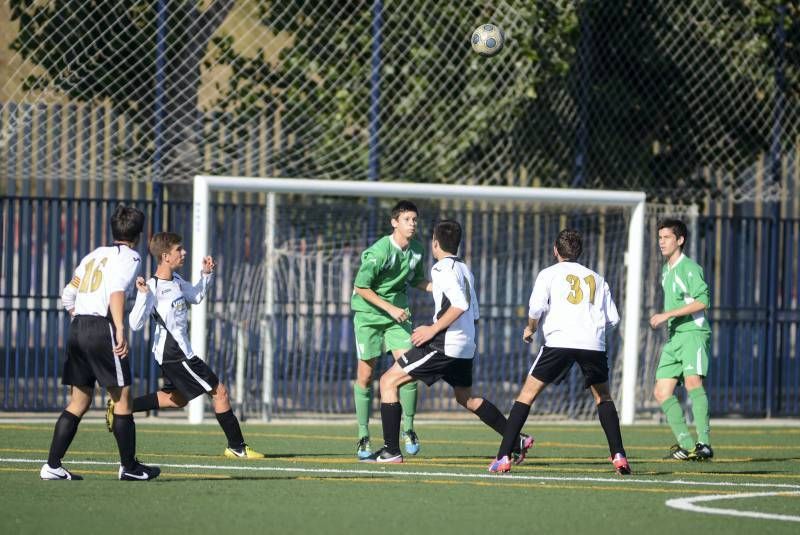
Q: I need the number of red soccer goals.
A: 0